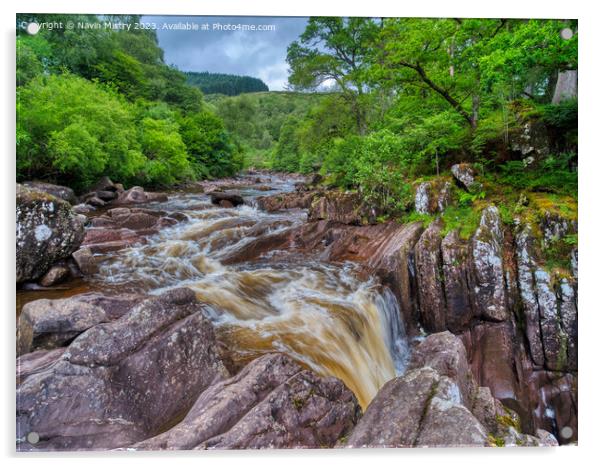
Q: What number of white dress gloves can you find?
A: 0